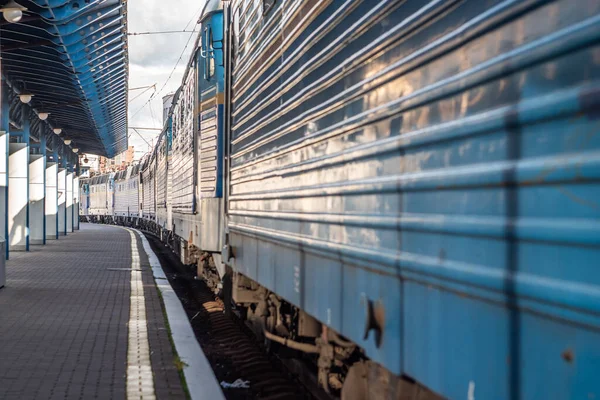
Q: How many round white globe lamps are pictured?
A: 6